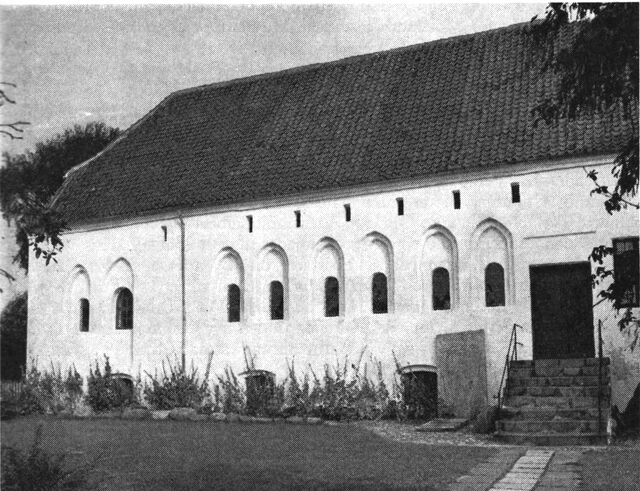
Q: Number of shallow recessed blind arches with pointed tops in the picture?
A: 8